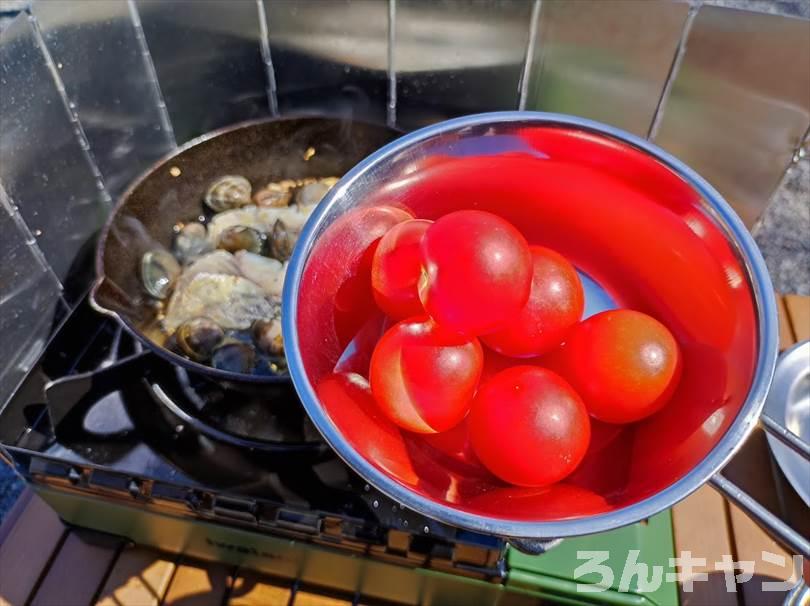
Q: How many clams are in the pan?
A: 10